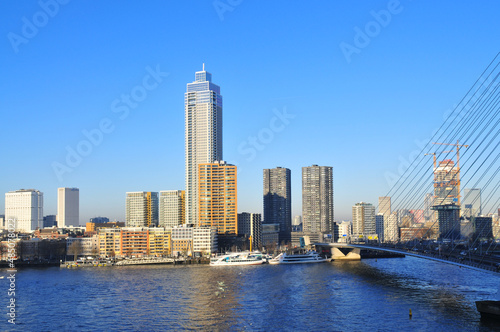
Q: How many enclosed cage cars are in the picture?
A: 0